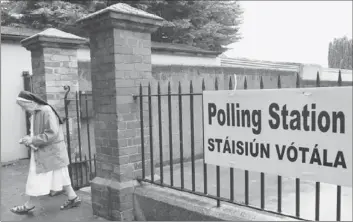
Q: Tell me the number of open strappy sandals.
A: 2